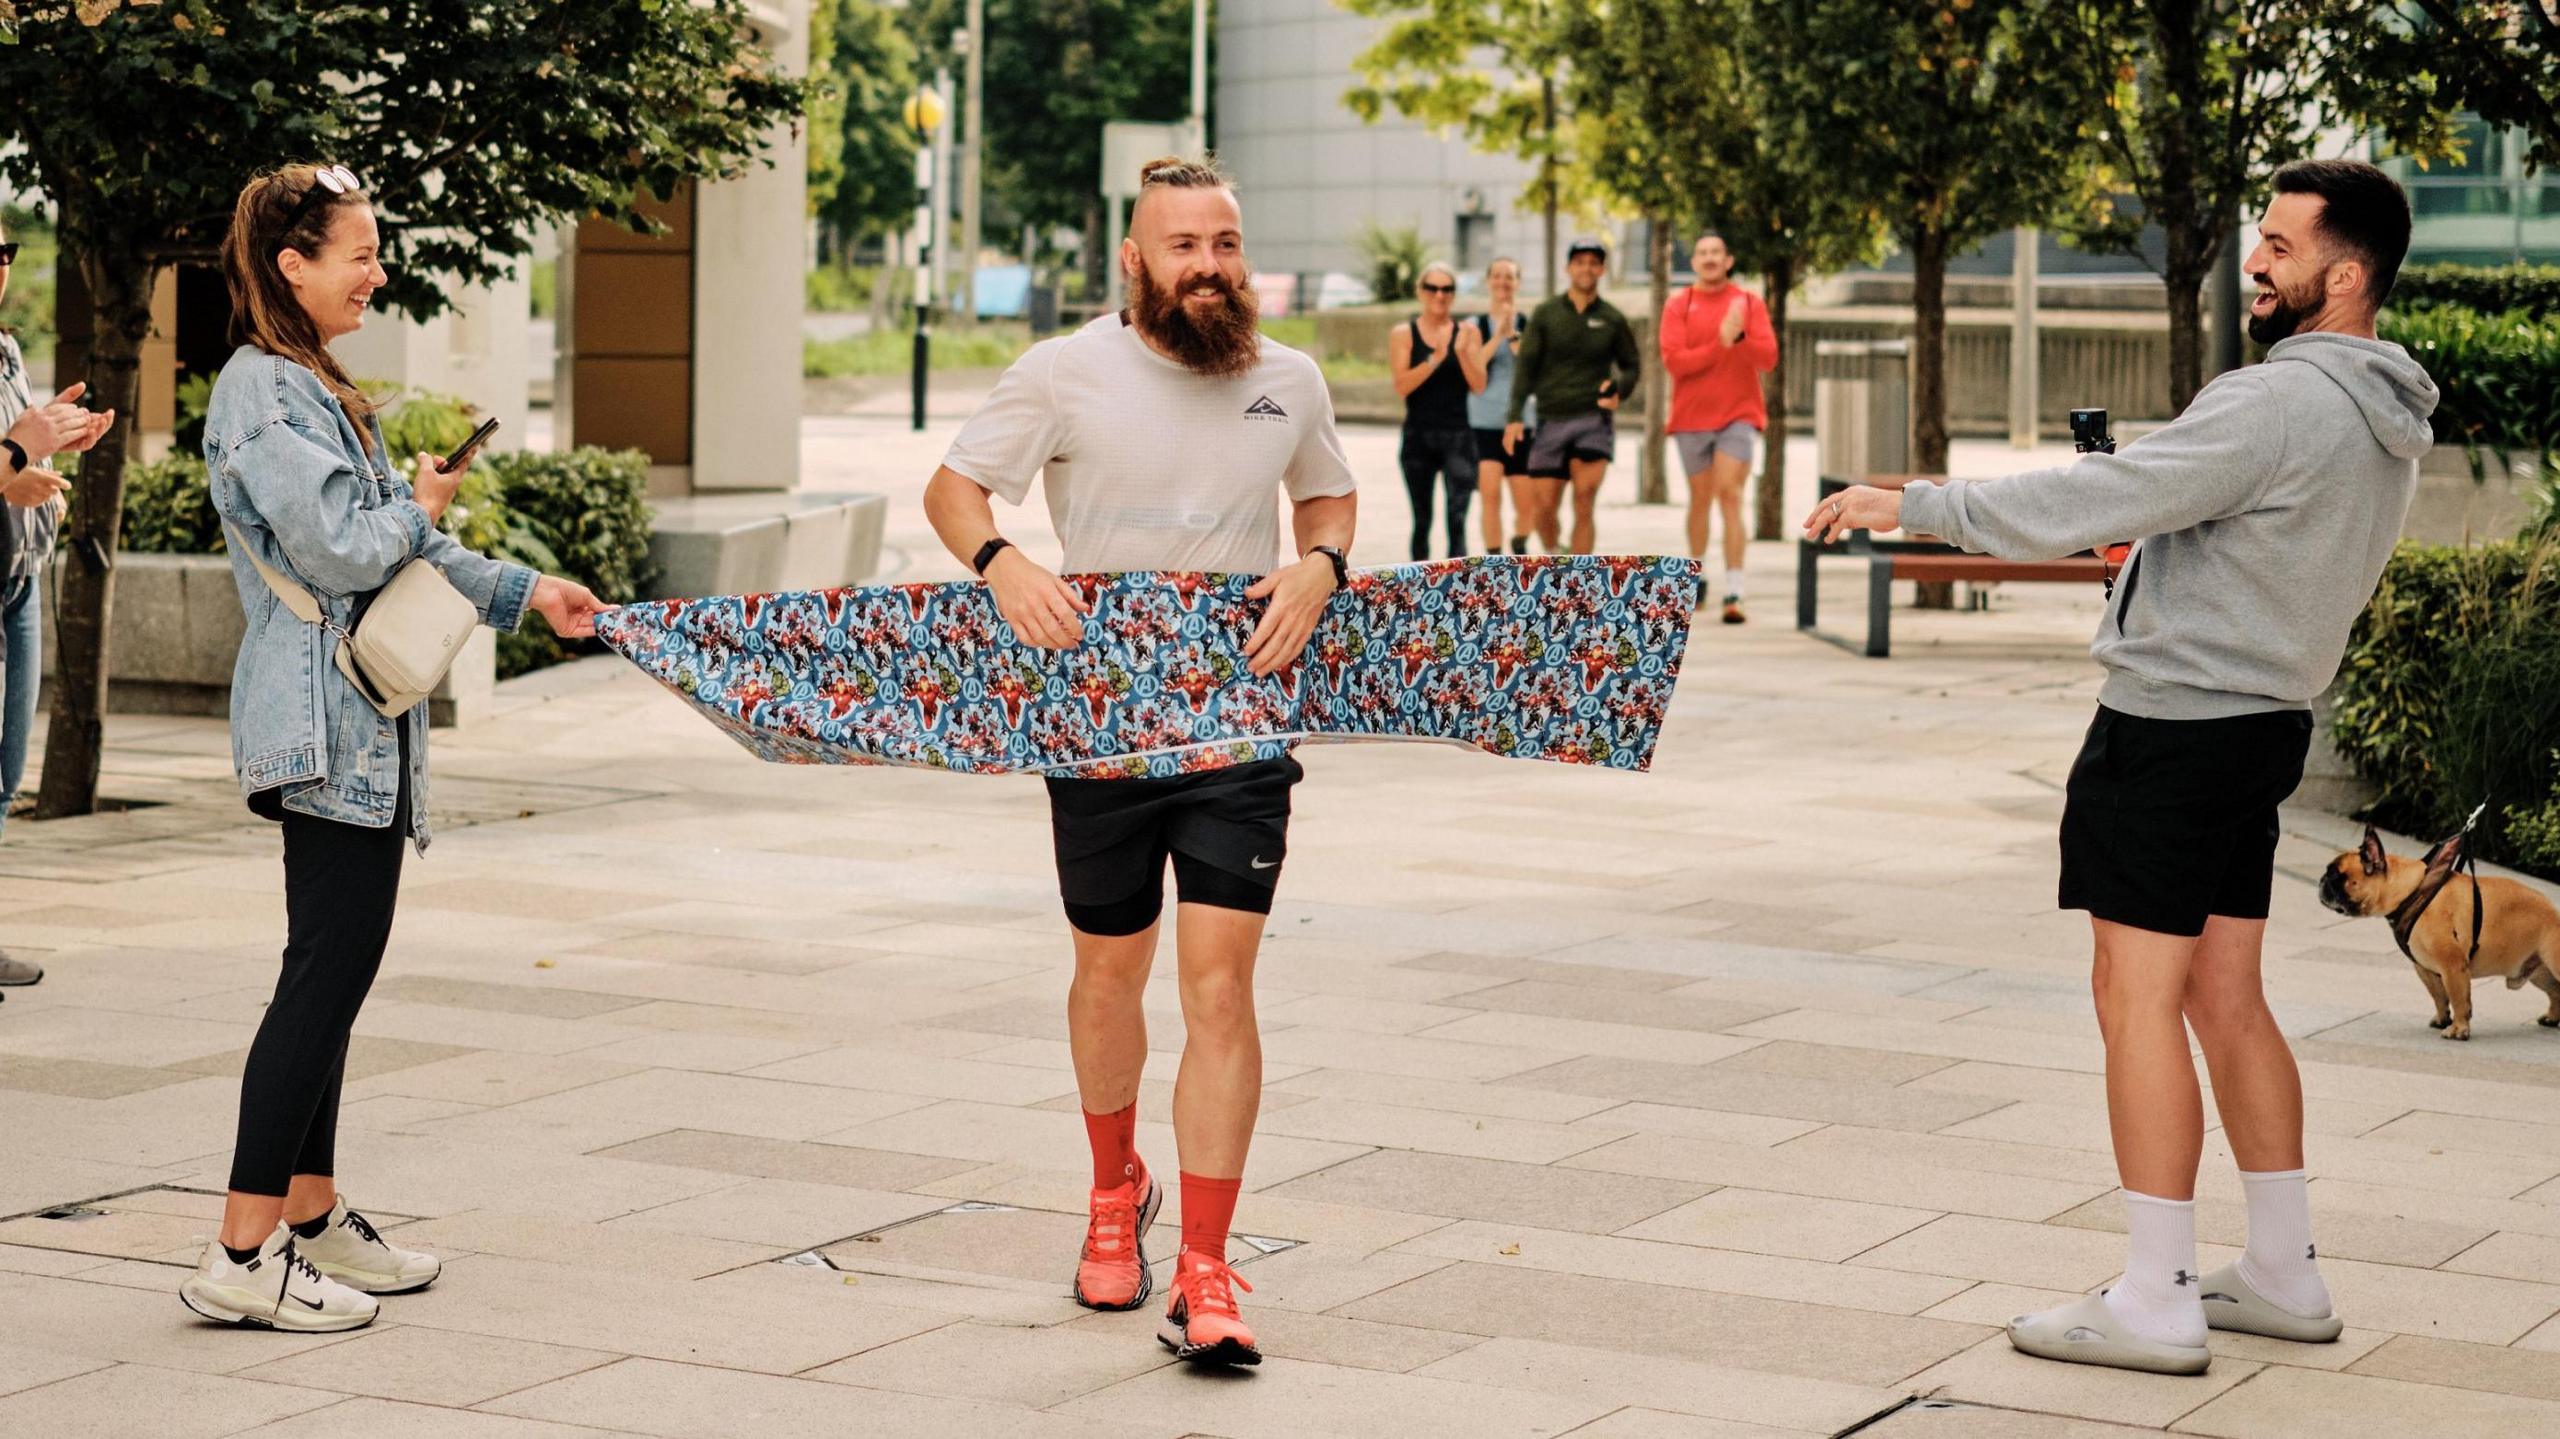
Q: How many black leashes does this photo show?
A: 1